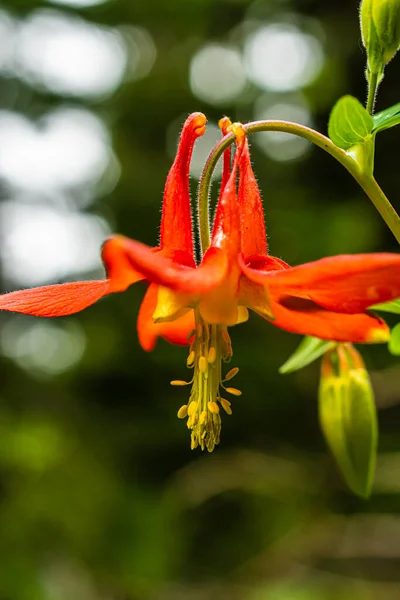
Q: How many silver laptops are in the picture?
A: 0